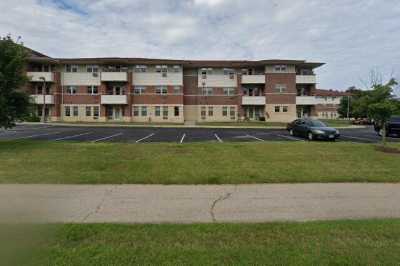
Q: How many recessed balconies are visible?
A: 8